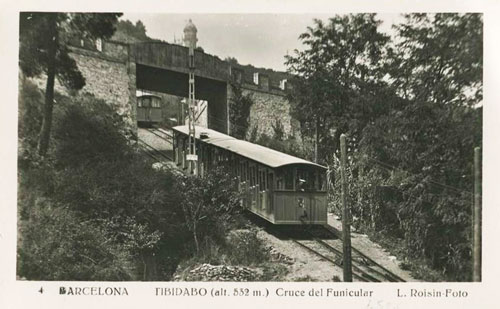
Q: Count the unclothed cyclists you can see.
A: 0